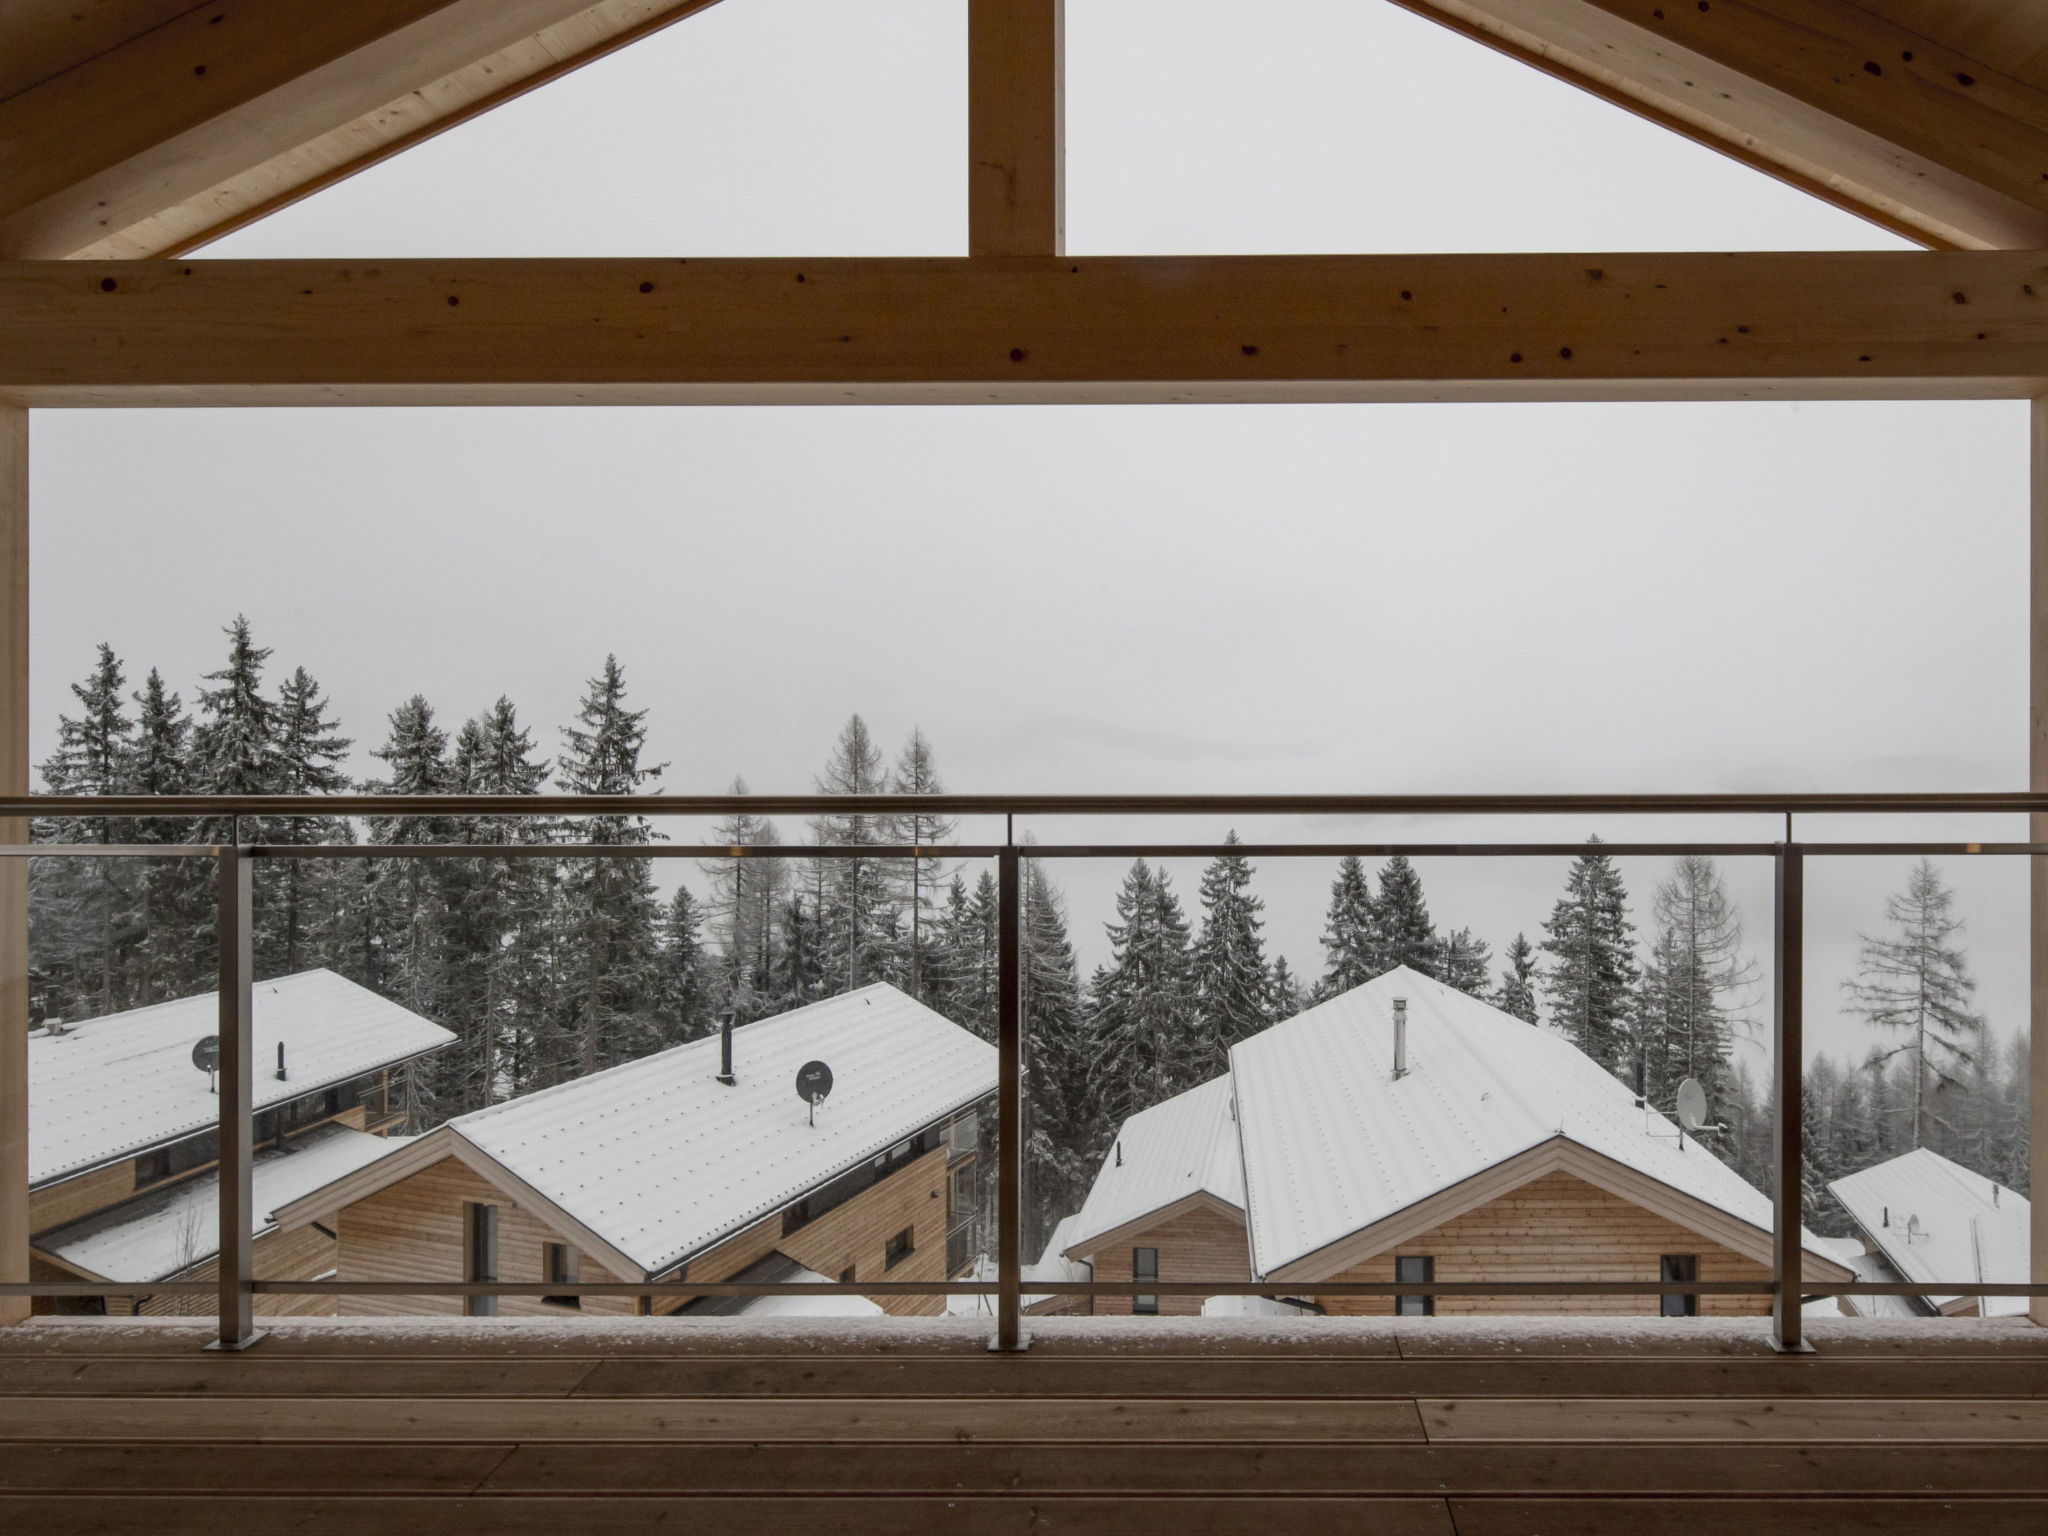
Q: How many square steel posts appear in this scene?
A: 3